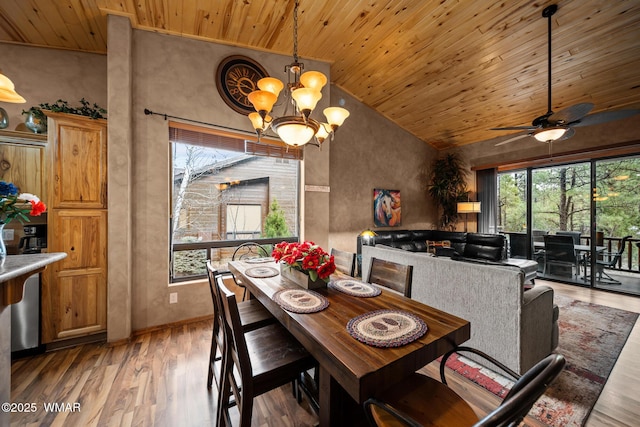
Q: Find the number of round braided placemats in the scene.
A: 5